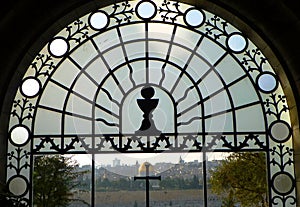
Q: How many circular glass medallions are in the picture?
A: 11